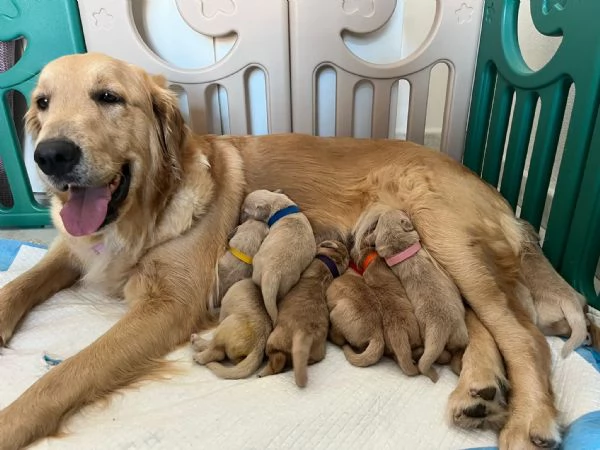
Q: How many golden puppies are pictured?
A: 8